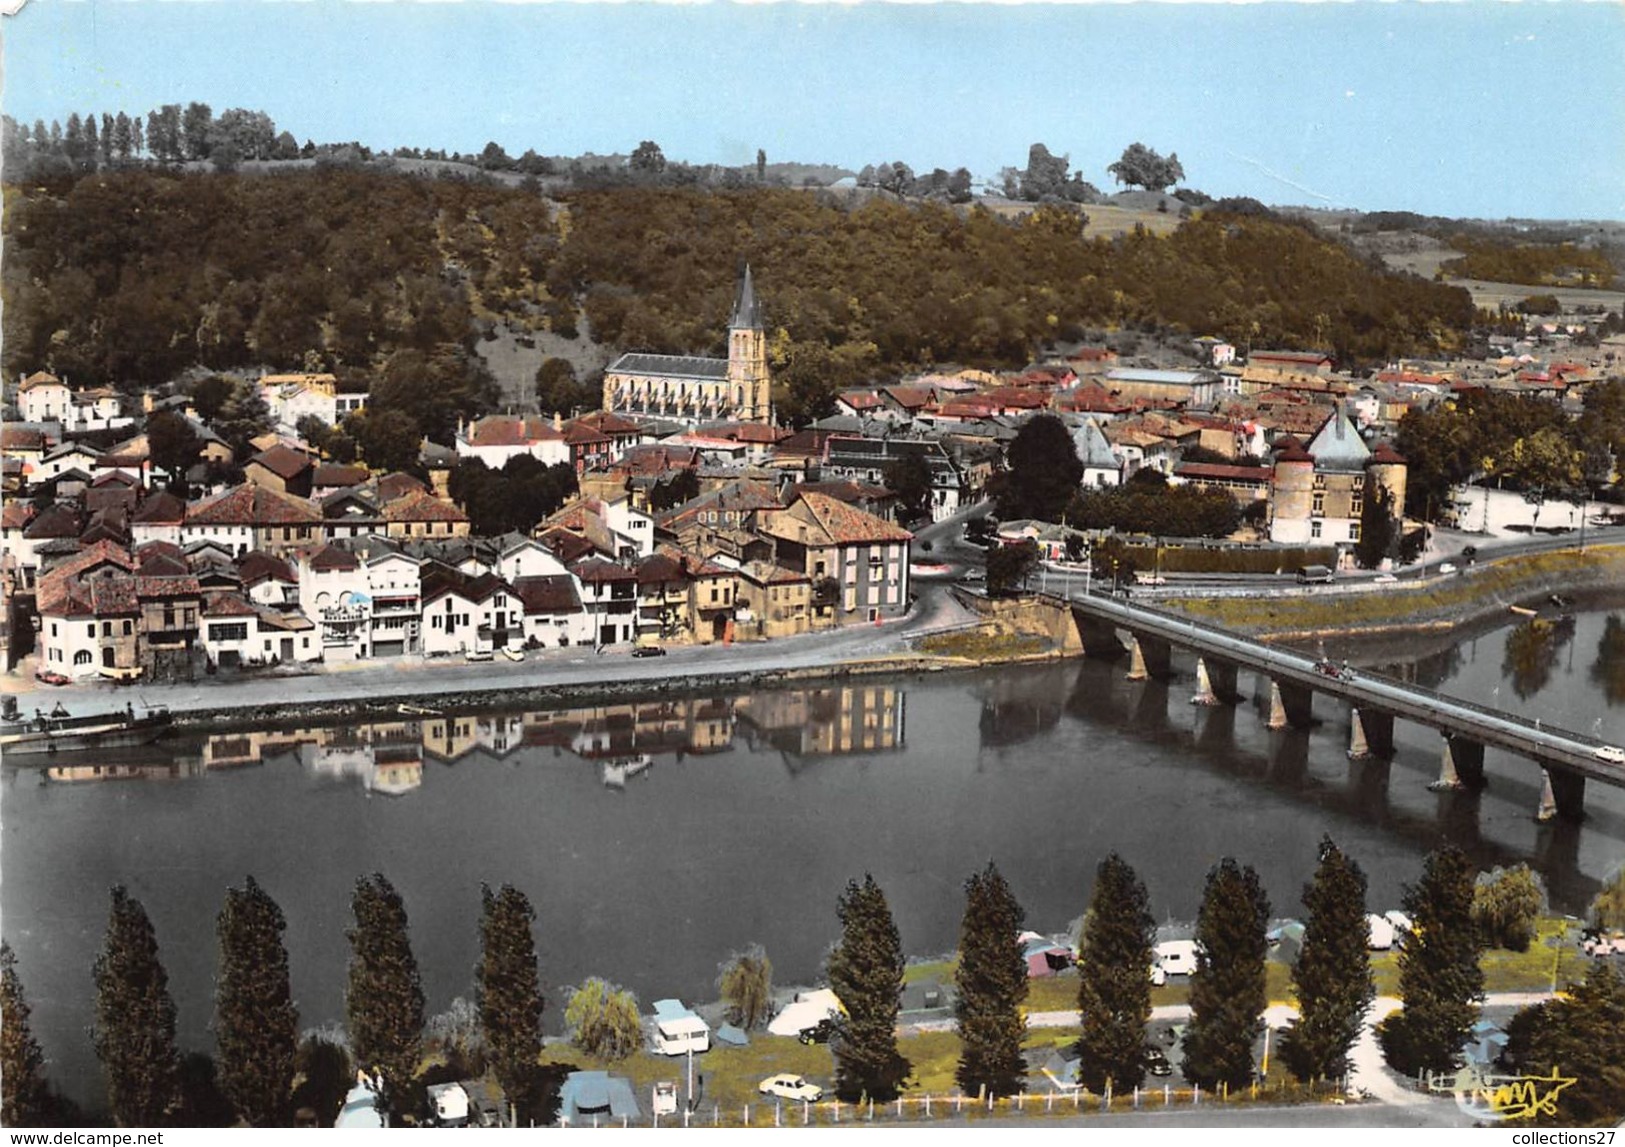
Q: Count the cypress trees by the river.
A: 11